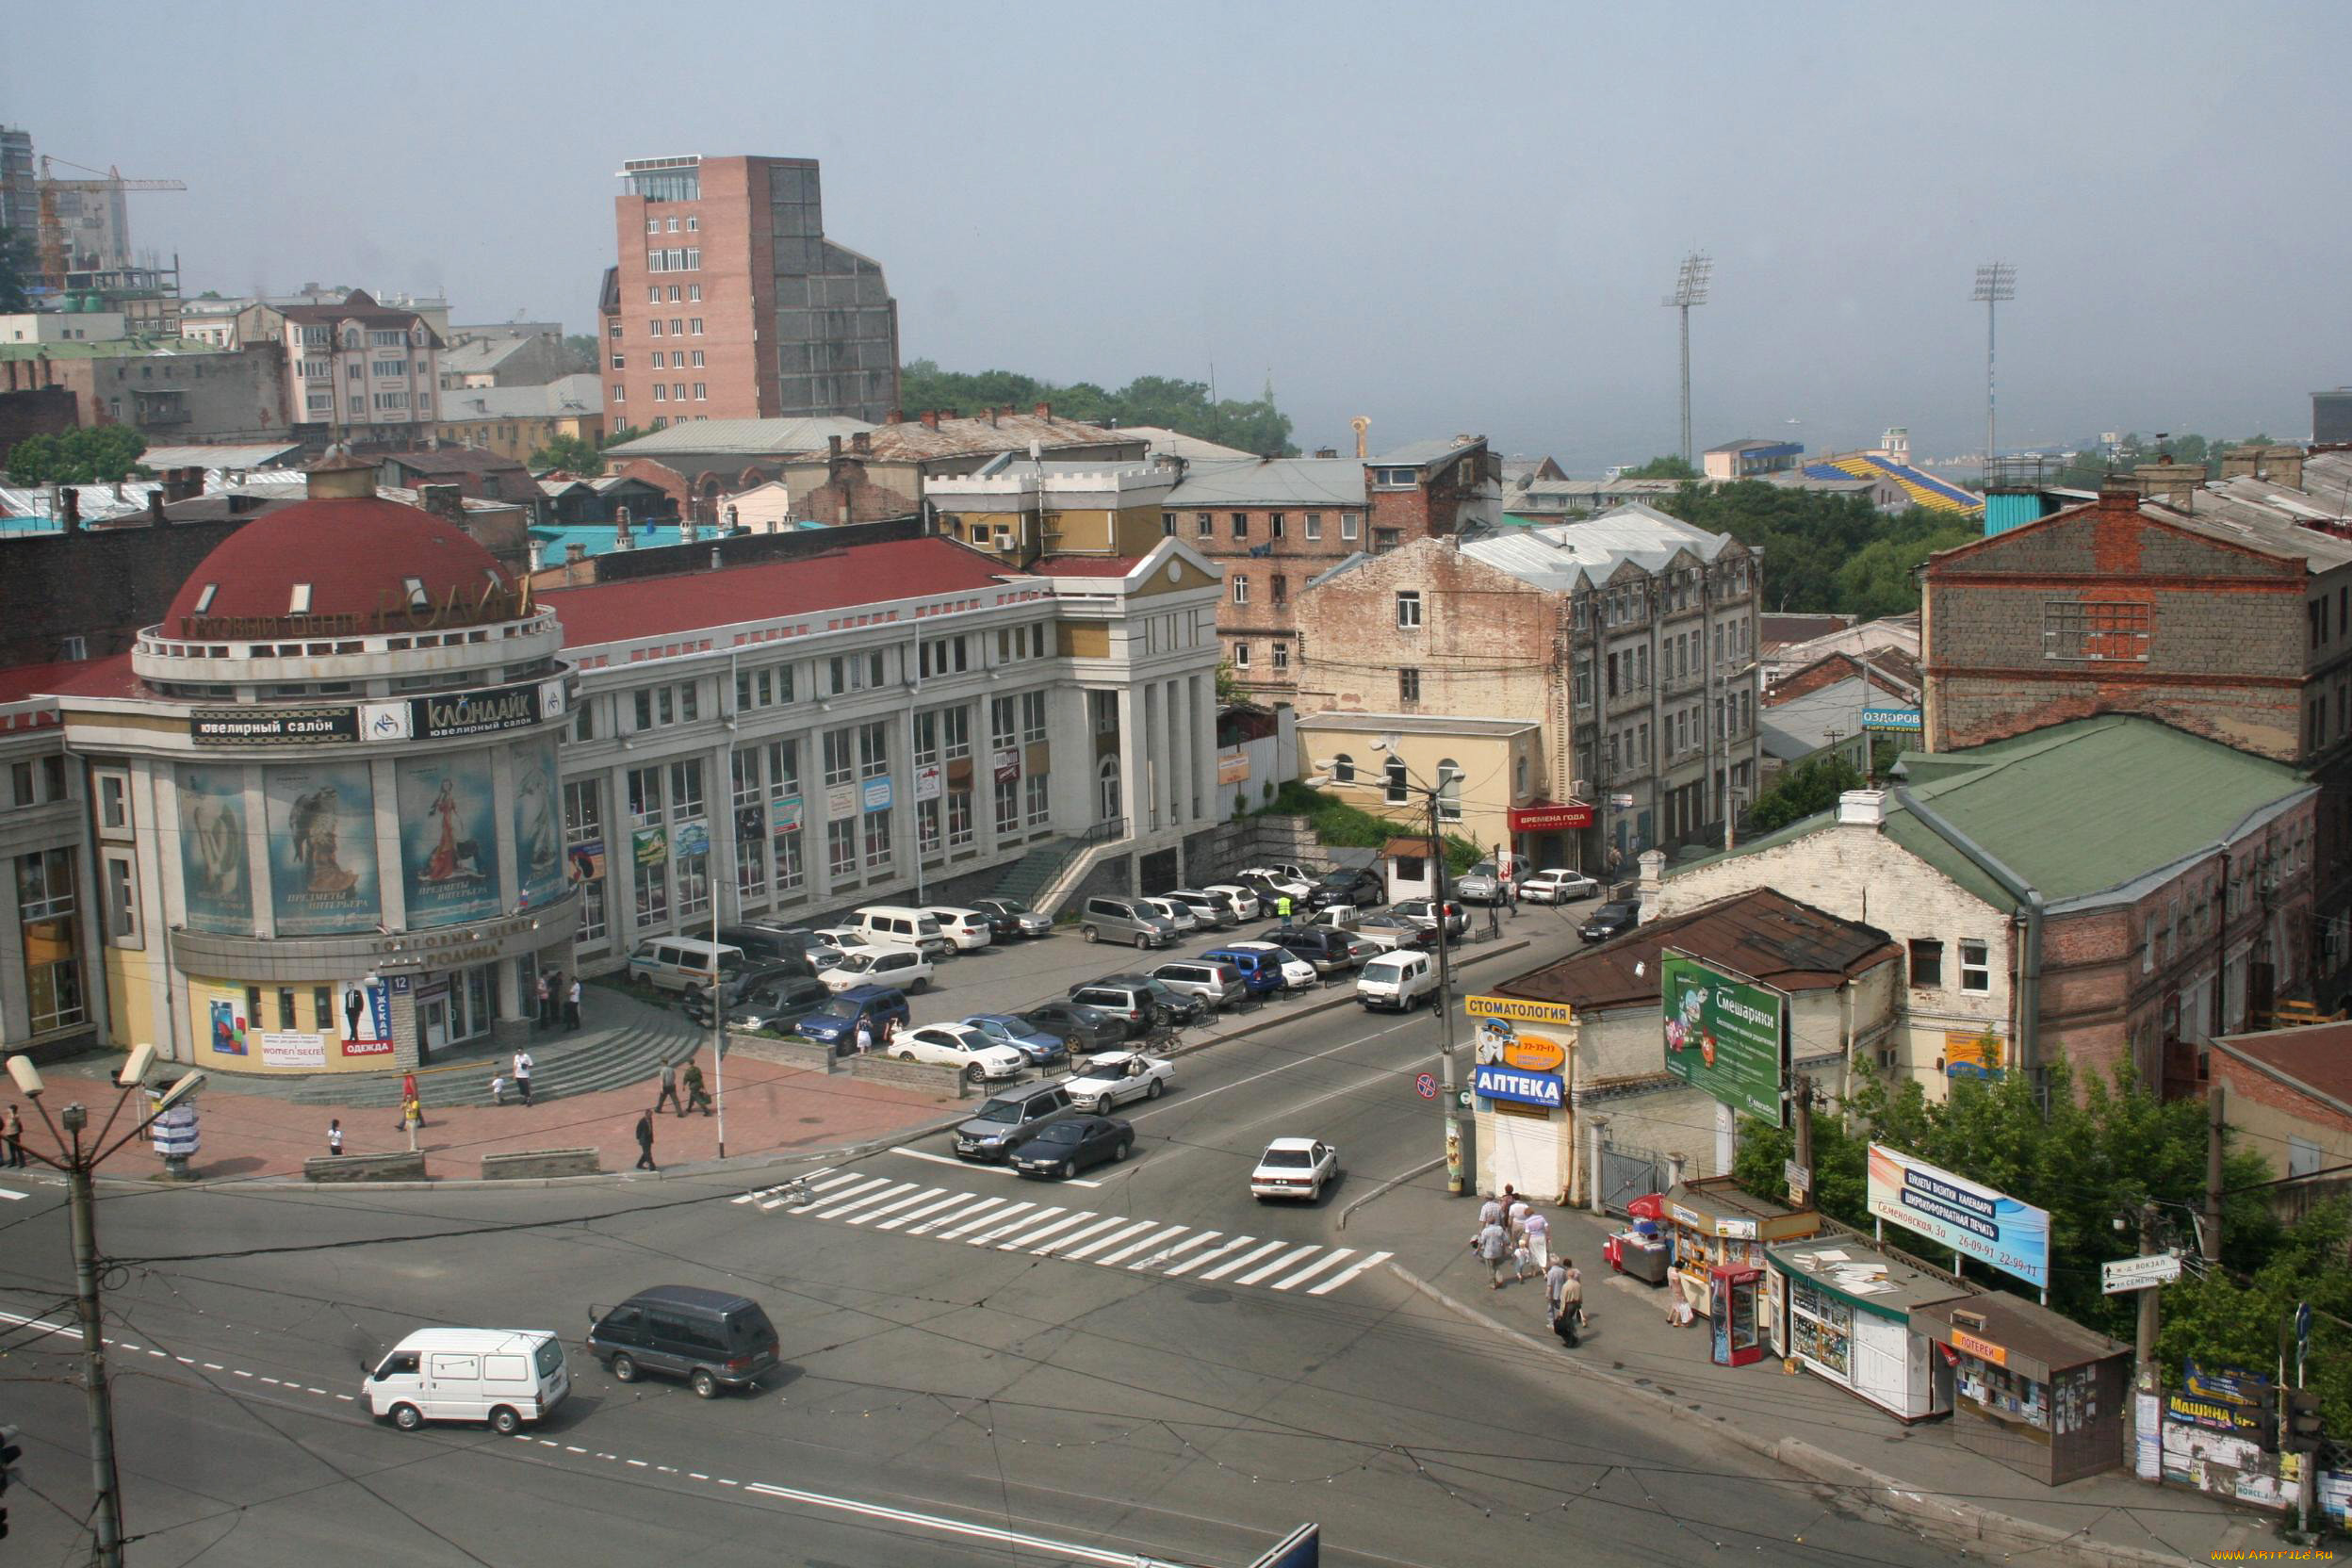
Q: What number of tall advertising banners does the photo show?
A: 4